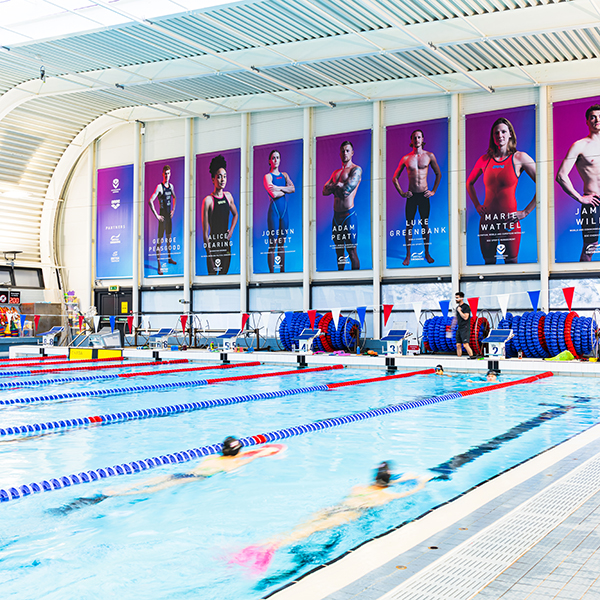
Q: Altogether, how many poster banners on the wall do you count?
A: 8